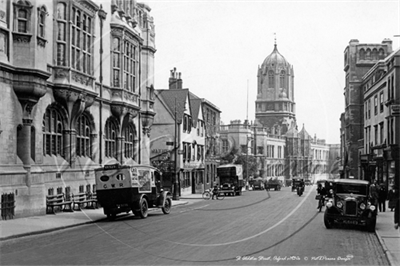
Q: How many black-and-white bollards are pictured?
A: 0